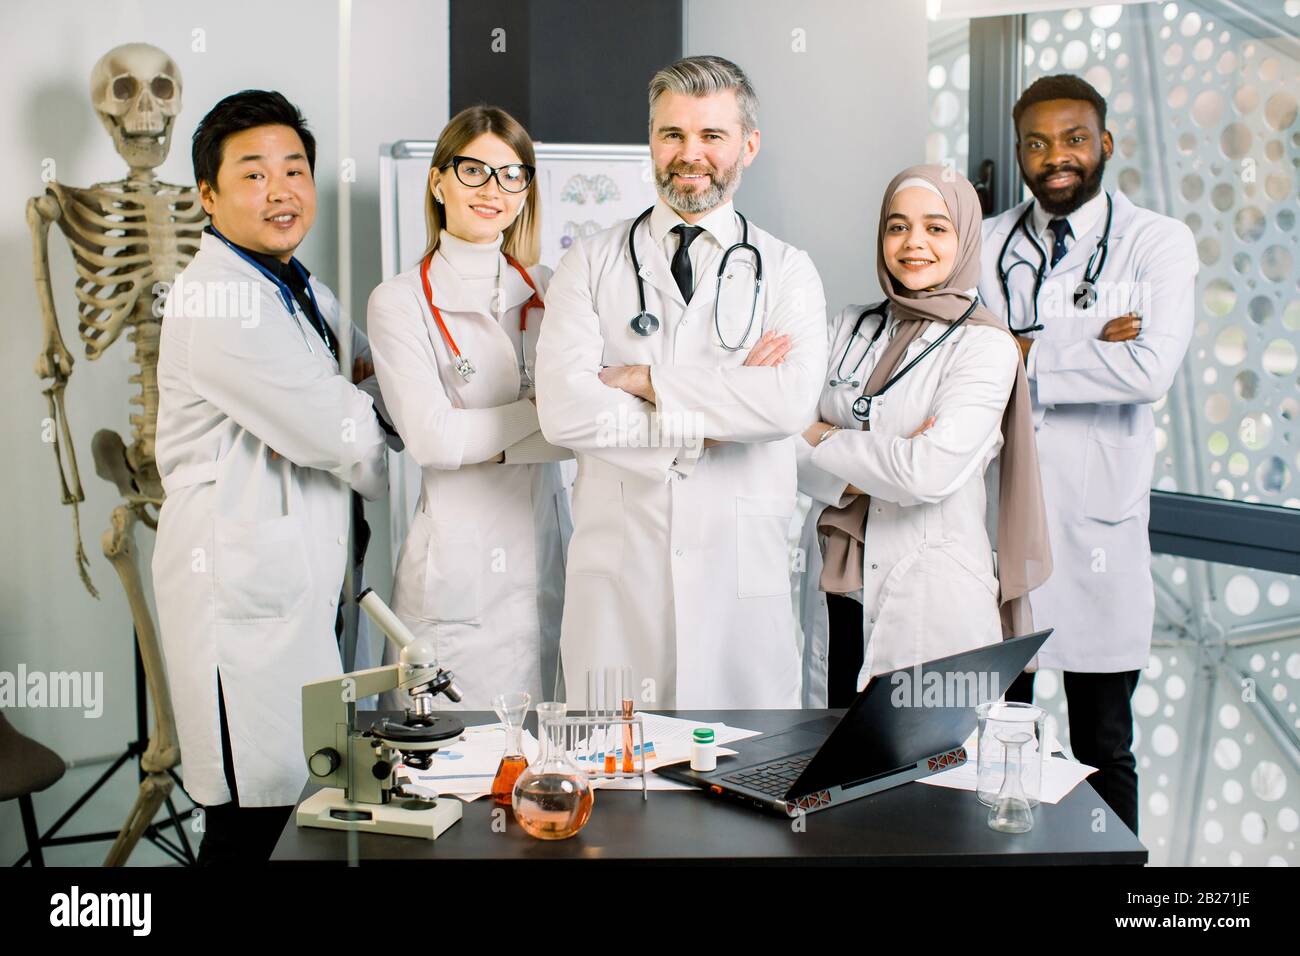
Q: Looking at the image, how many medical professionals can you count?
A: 5